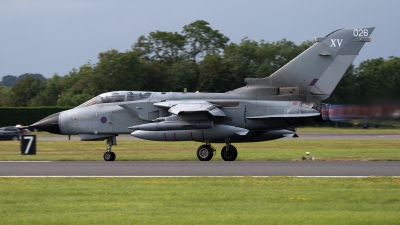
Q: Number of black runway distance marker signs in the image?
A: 1